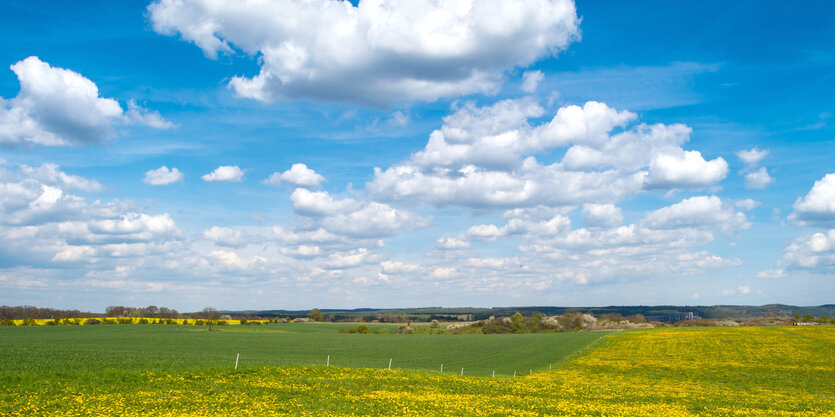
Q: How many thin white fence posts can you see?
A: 9